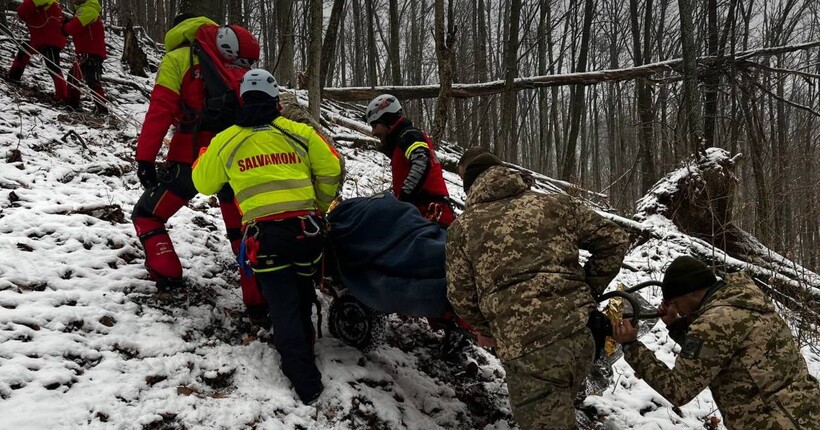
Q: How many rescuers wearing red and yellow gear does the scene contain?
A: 5